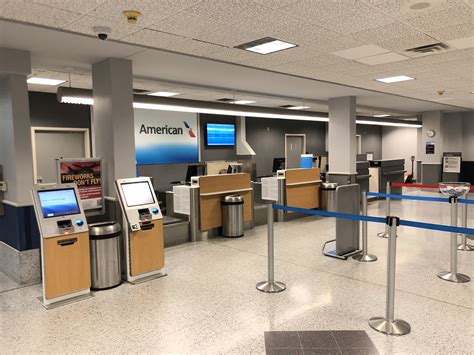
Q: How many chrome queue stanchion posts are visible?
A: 6